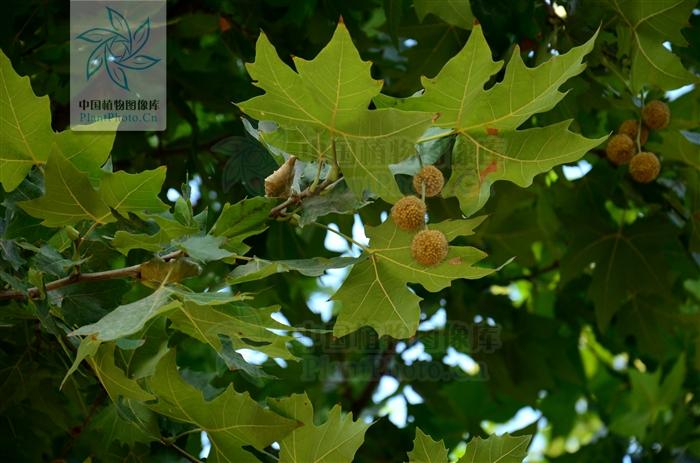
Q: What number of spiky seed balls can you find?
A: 7